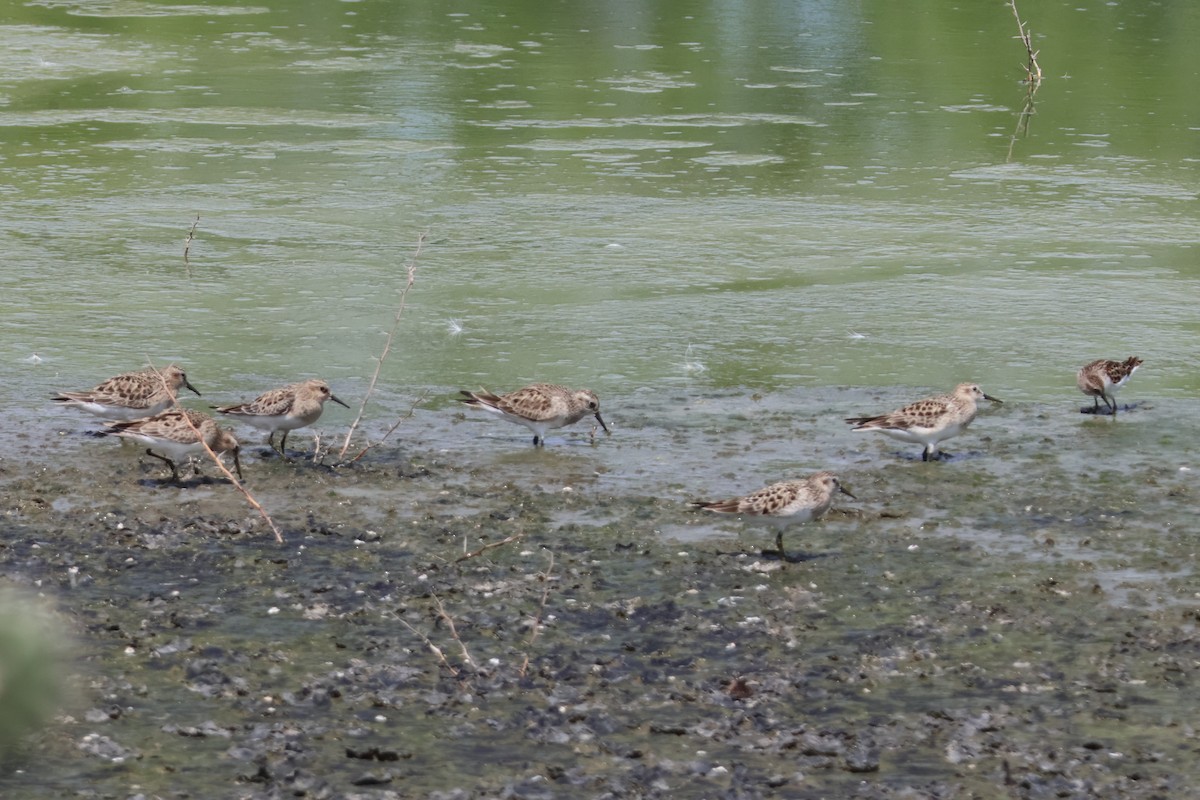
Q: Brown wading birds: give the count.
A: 7